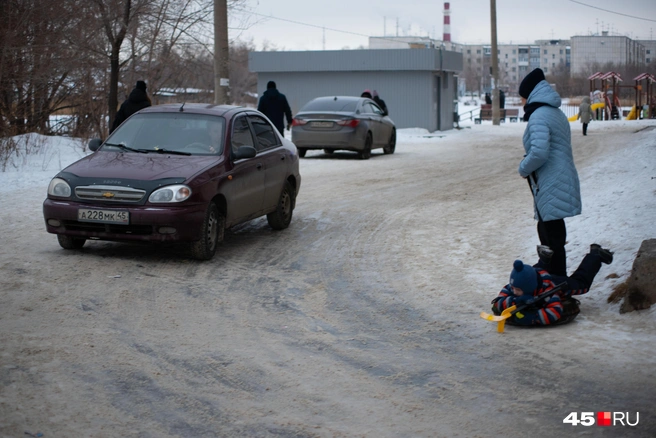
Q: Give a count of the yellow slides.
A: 2